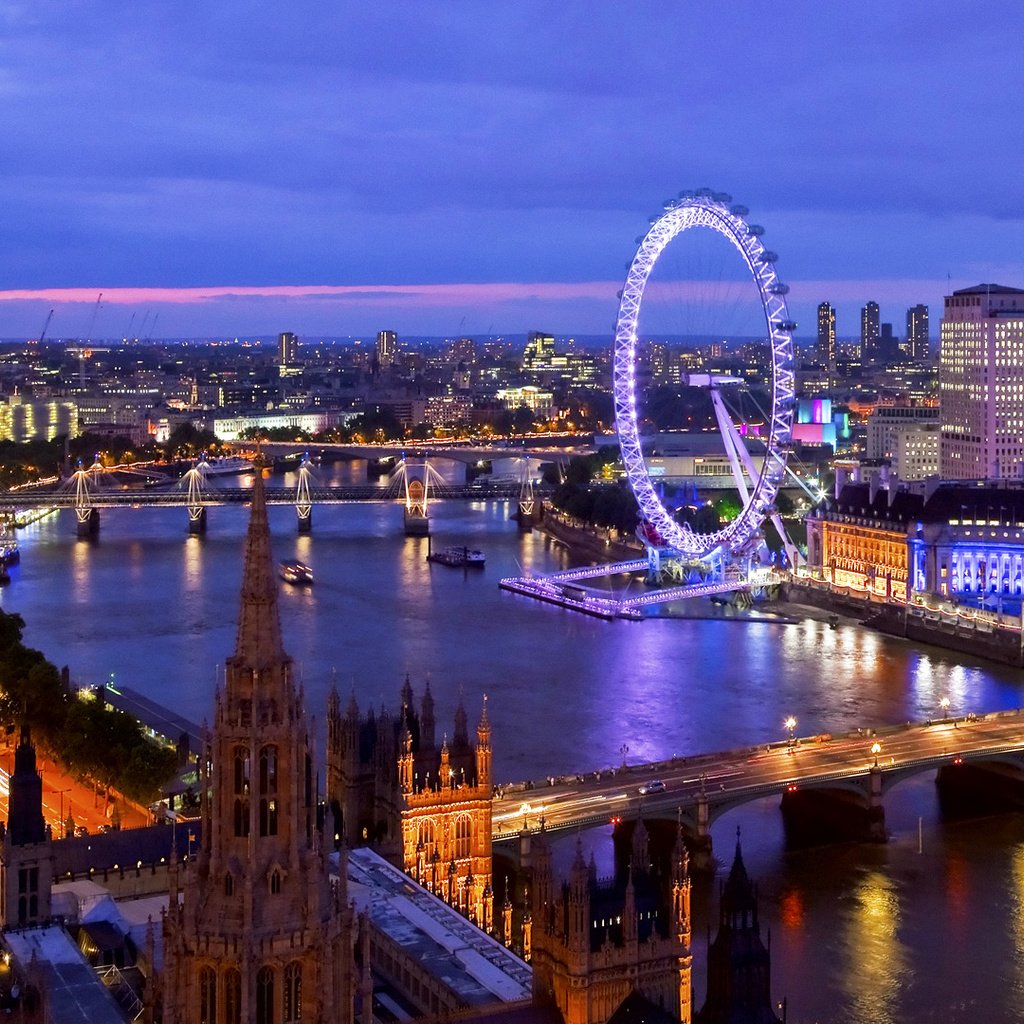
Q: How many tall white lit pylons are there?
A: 5